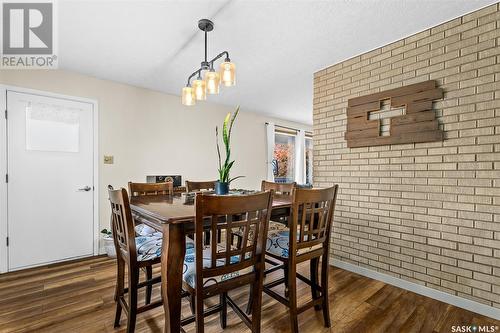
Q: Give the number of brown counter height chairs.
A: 6